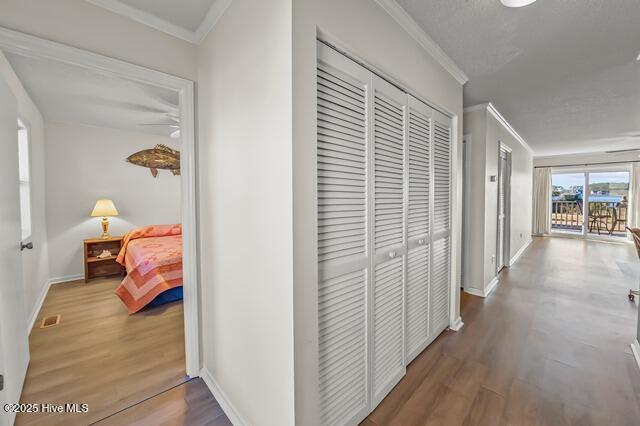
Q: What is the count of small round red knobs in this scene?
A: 0